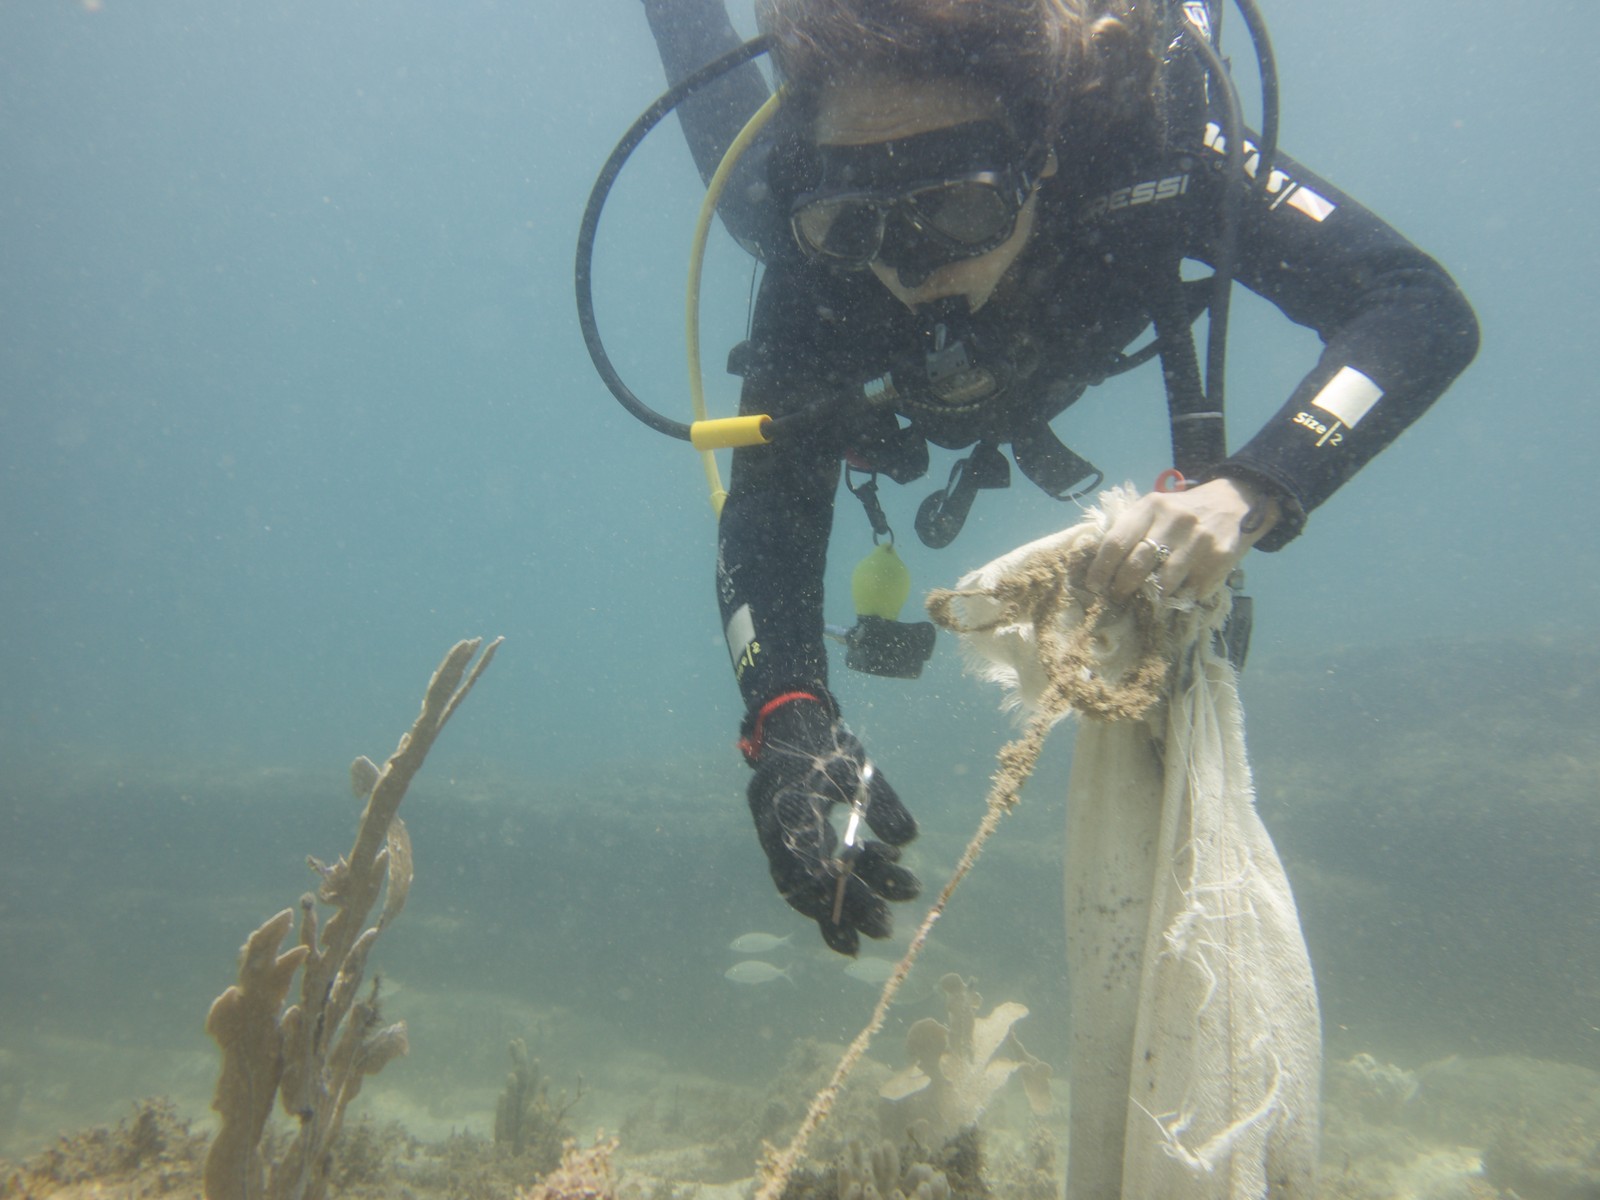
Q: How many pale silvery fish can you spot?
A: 3